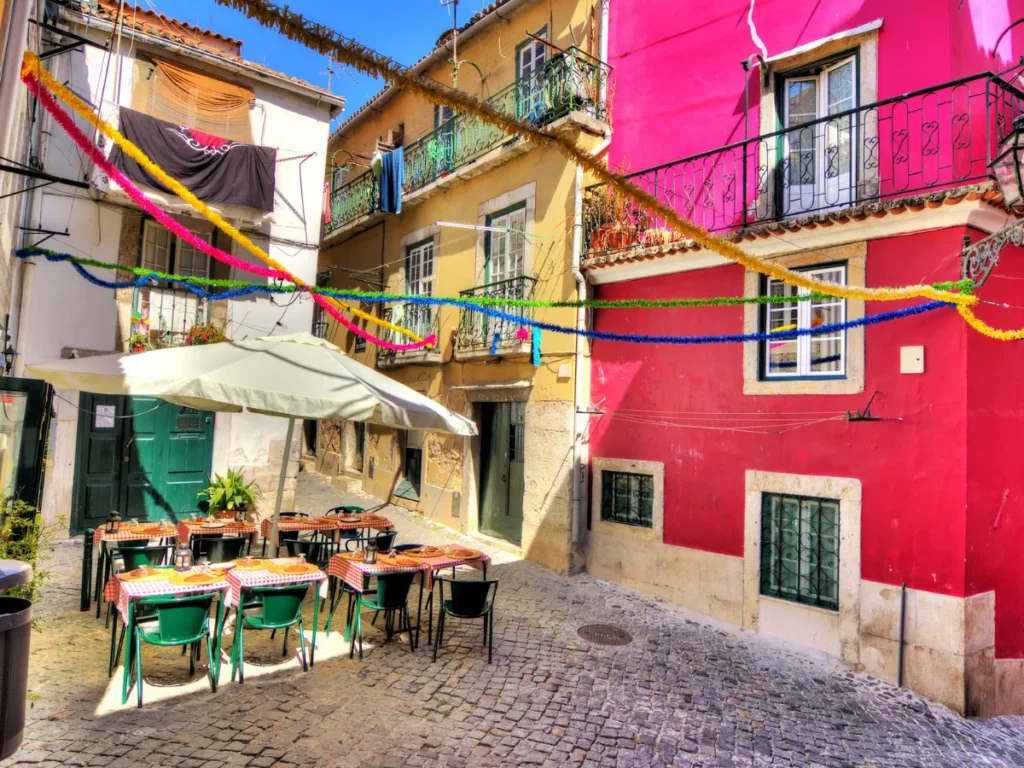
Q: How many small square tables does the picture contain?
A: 8